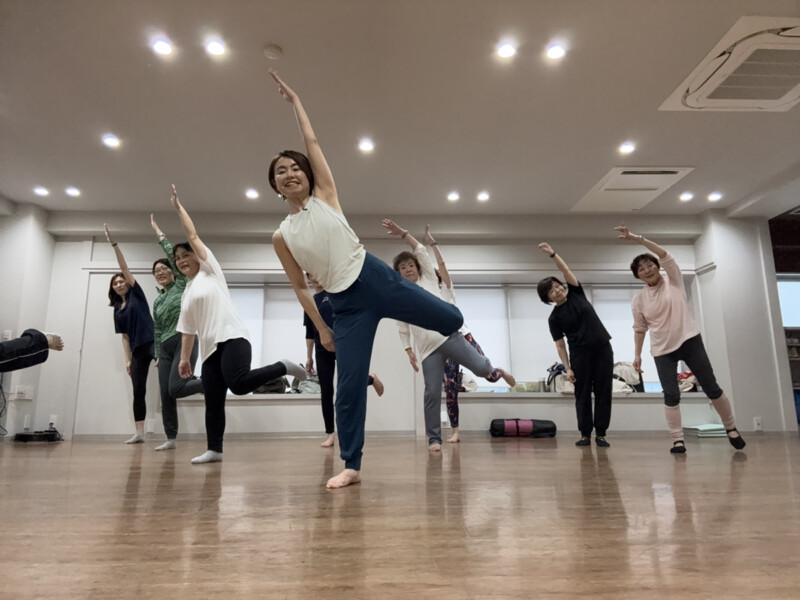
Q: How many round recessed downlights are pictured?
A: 14